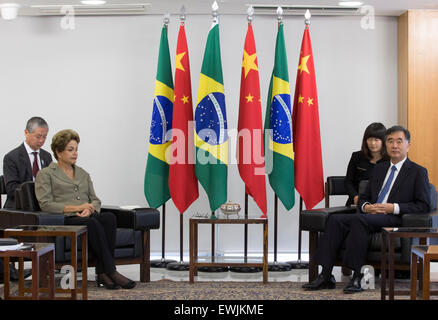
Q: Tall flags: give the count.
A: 6